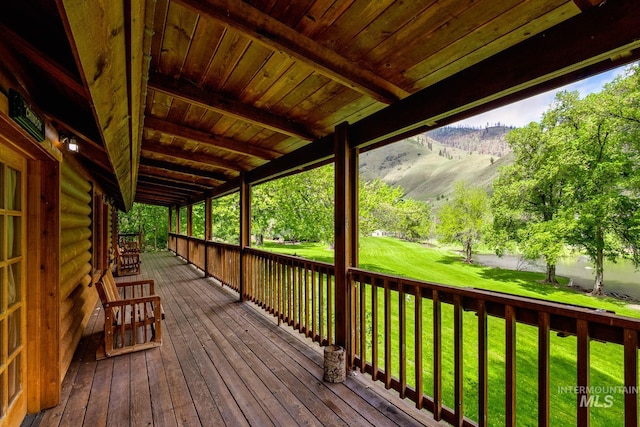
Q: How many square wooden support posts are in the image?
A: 6